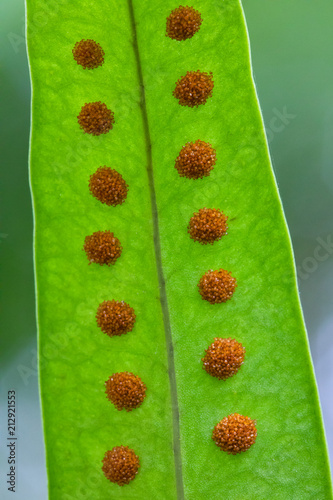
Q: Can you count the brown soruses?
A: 14